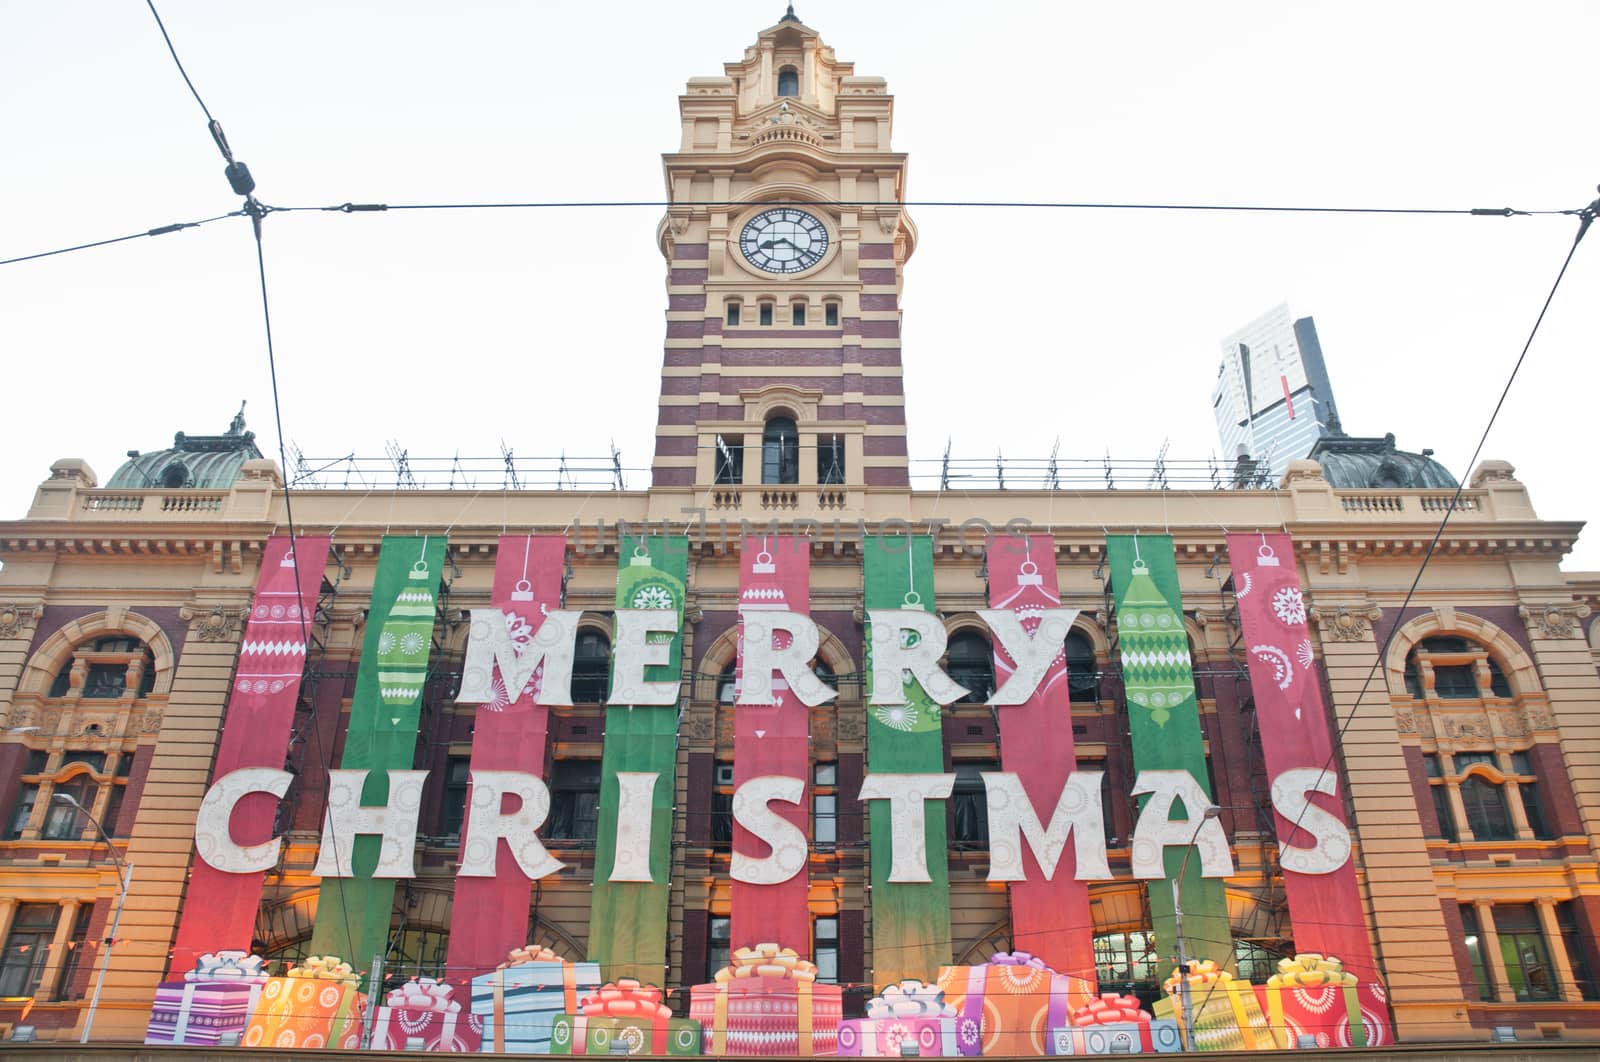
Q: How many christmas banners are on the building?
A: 9